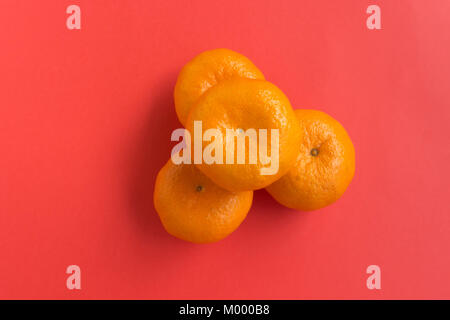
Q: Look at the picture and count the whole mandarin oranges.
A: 4